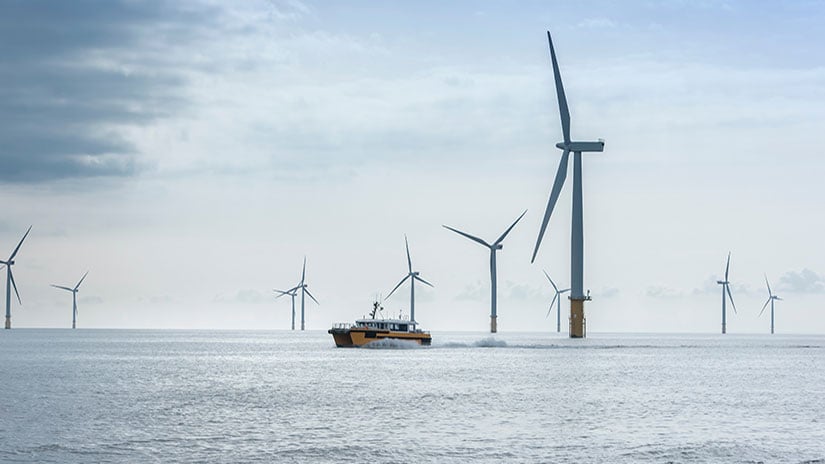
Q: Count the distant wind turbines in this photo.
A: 9